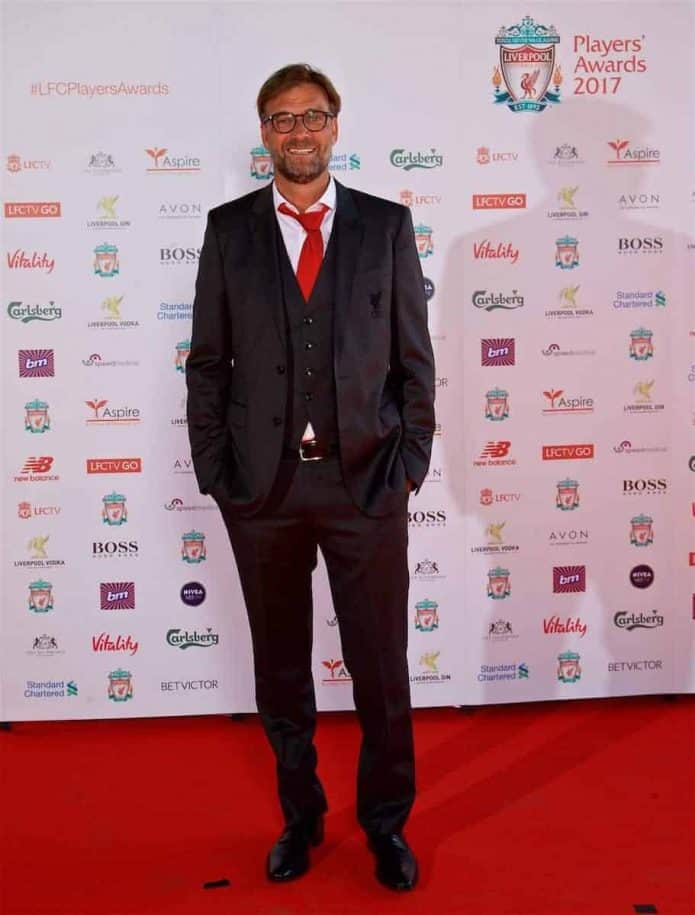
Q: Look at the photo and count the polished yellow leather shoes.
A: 0